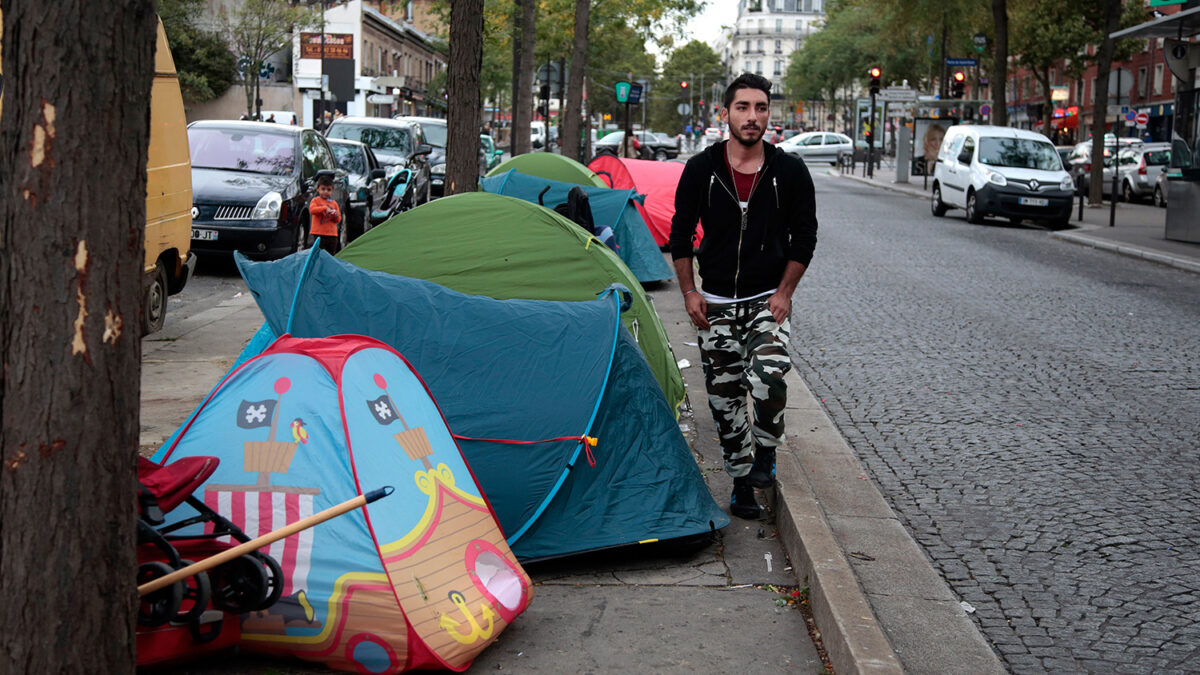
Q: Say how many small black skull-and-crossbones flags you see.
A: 2